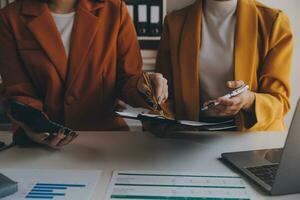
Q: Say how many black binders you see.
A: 3